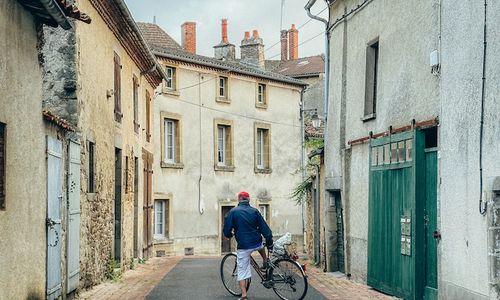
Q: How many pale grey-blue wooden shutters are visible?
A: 2